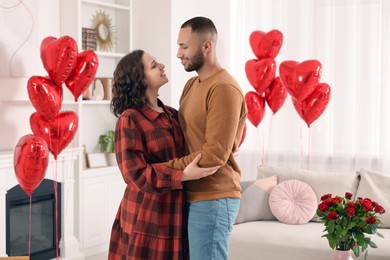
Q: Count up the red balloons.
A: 12